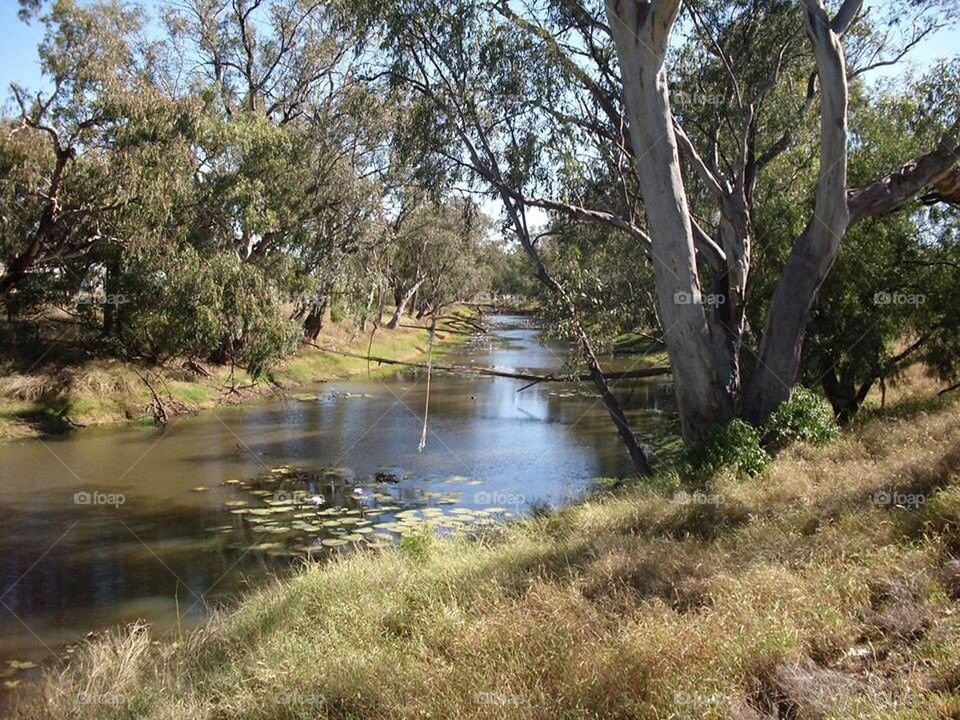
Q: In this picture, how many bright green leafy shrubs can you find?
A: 2